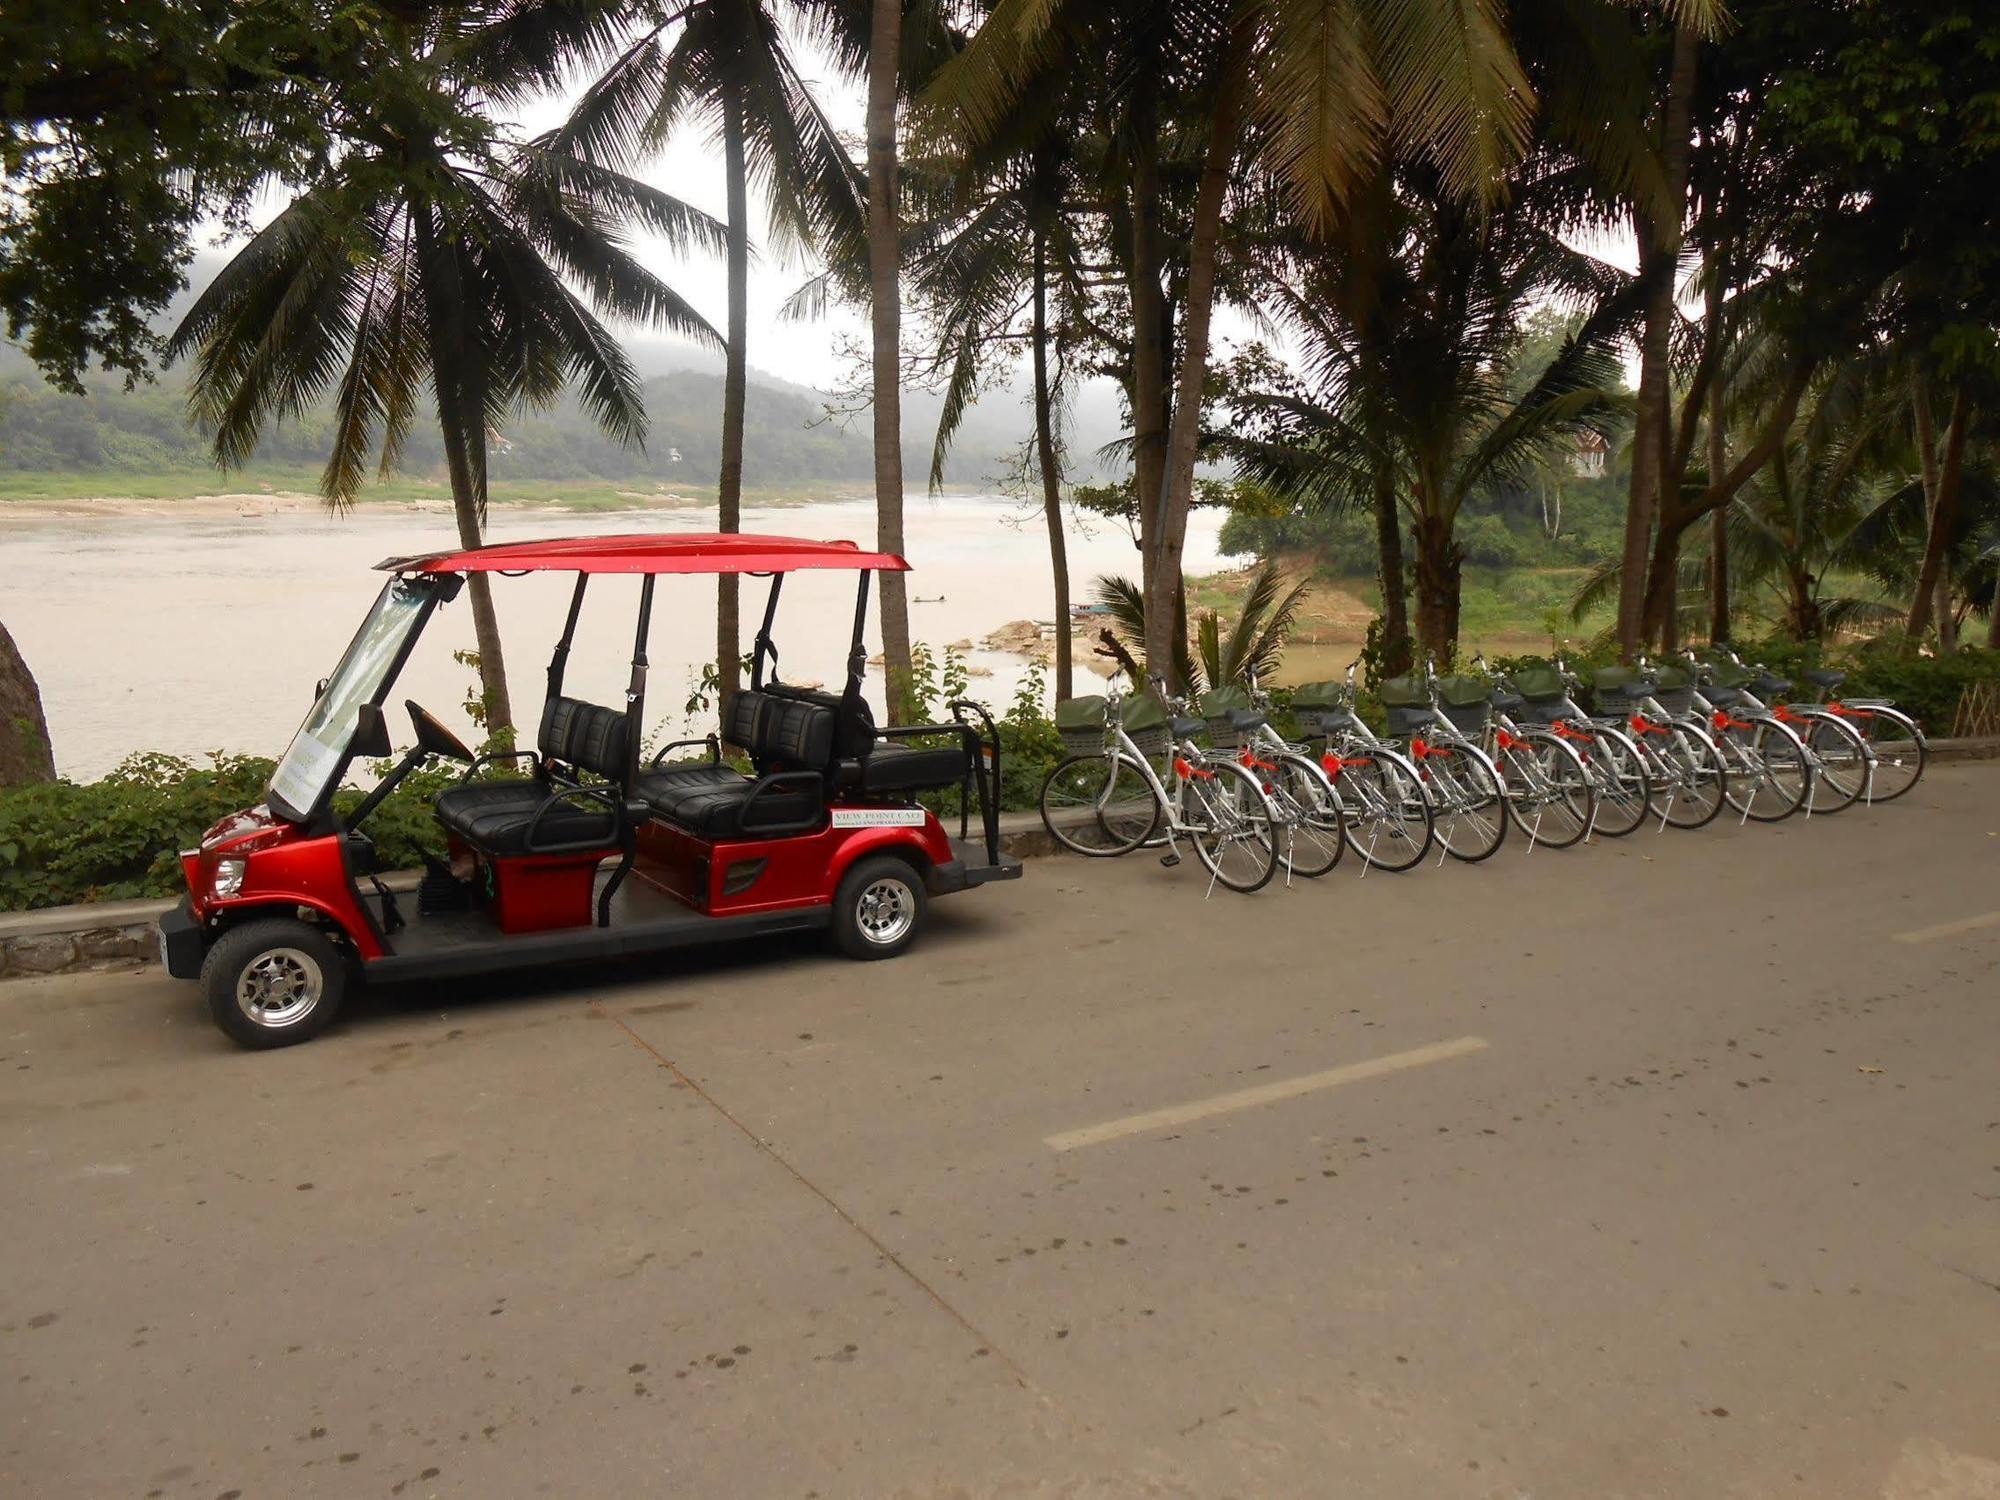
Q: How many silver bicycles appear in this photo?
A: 10